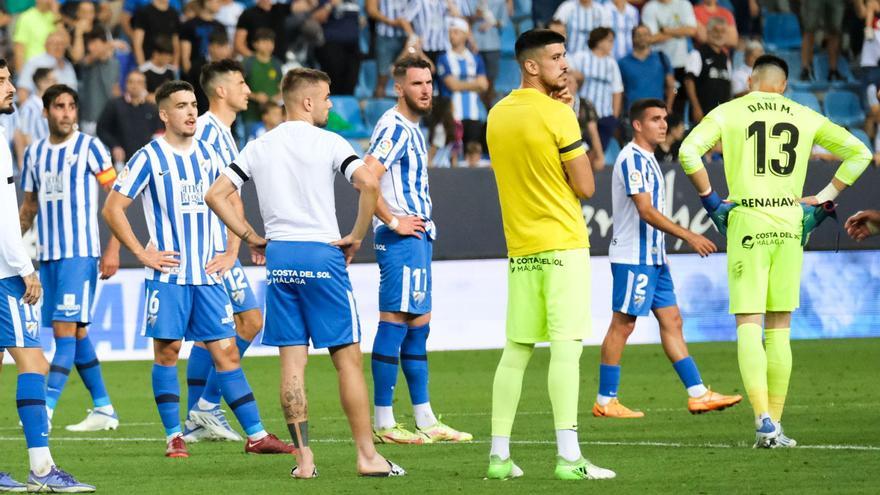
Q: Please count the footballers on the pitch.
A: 9